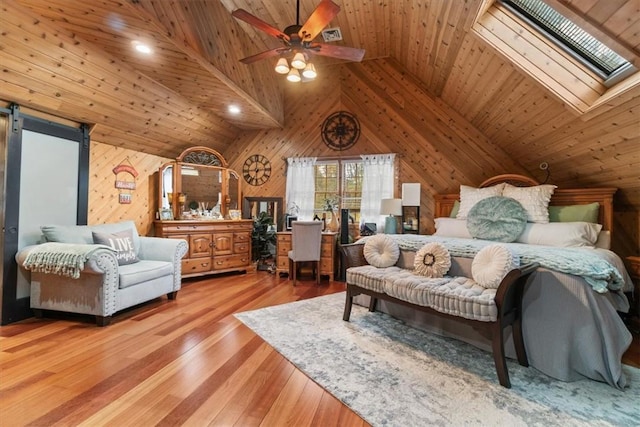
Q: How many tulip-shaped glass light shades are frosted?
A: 4